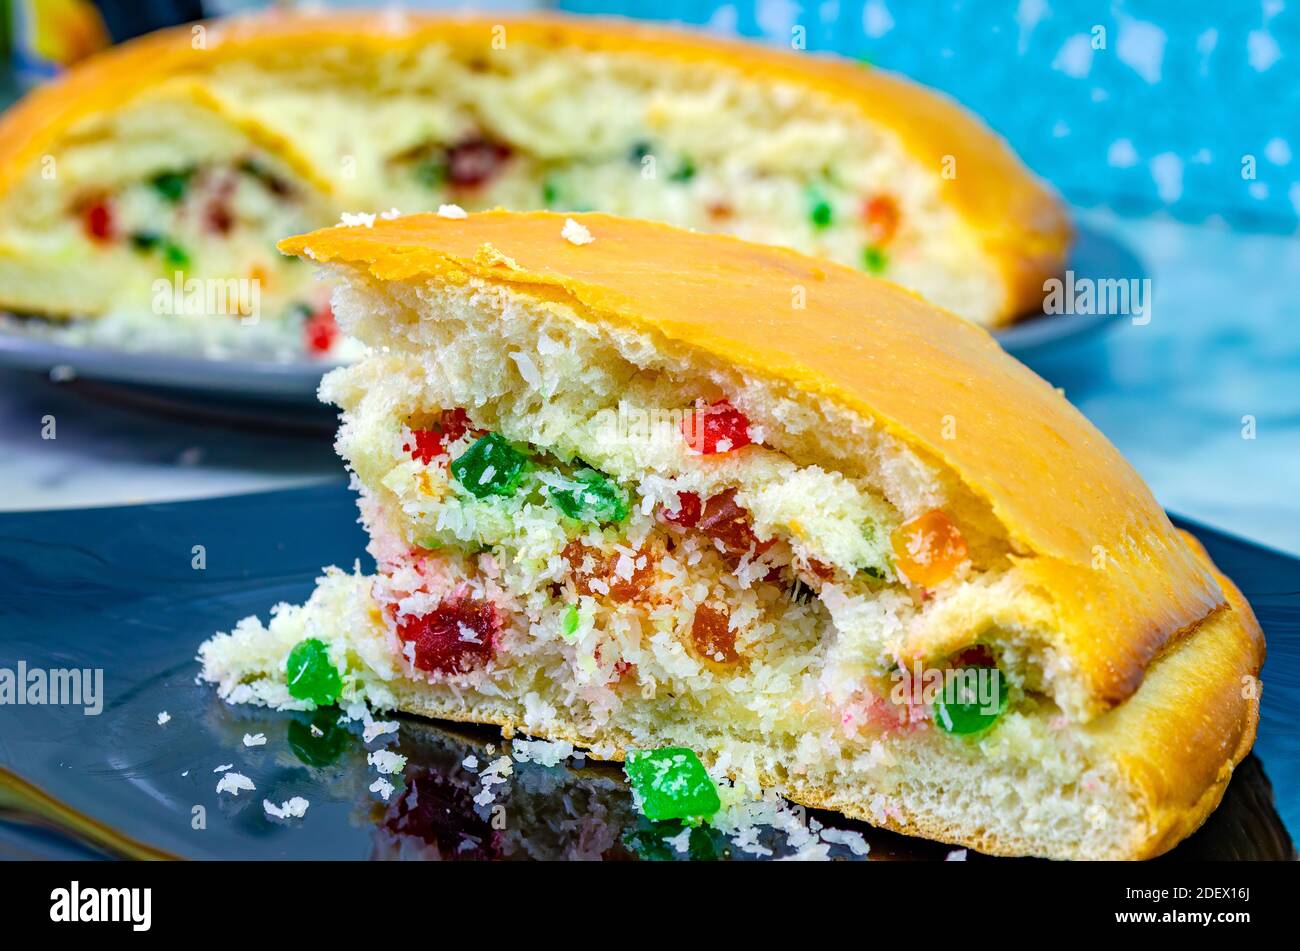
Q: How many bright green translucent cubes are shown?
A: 5